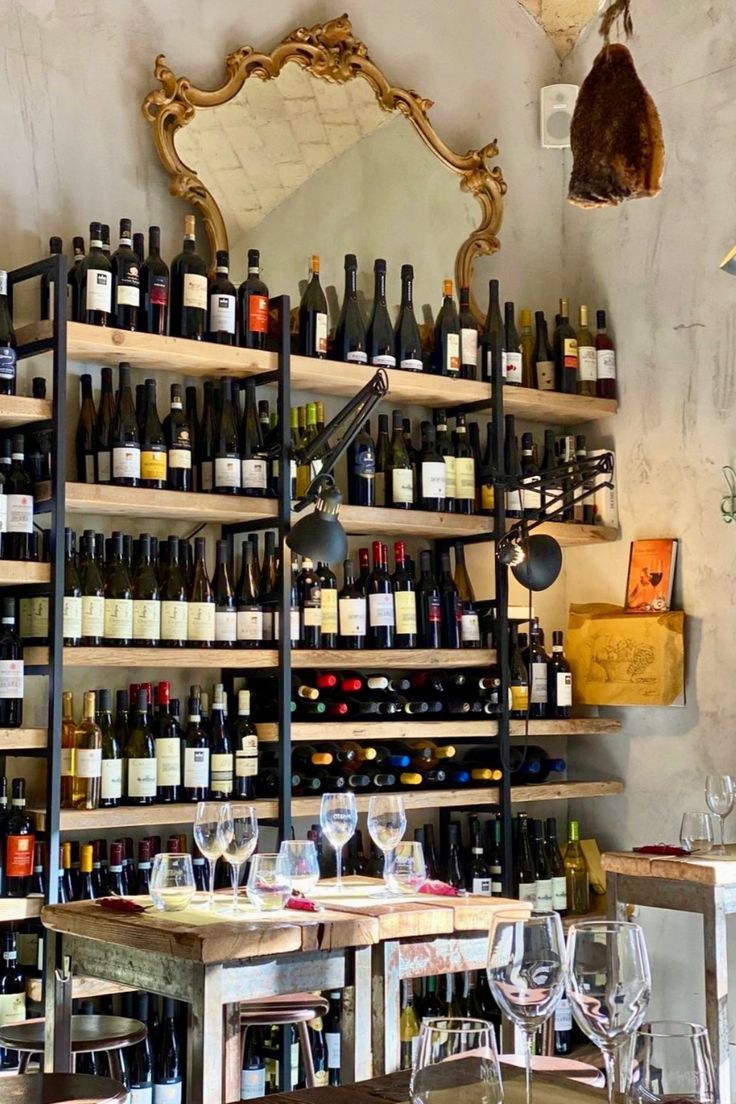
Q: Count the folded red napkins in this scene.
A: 4